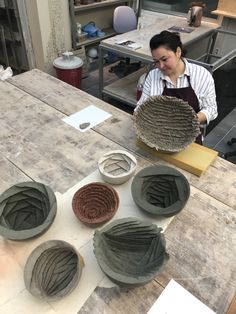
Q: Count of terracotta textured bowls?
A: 1